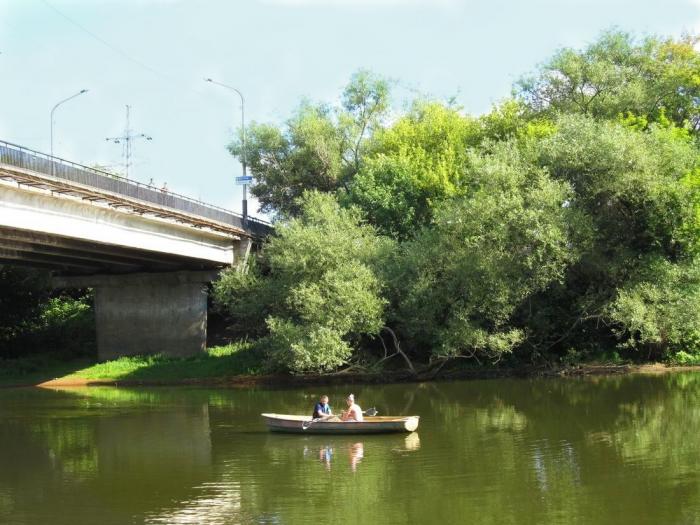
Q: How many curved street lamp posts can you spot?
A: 2